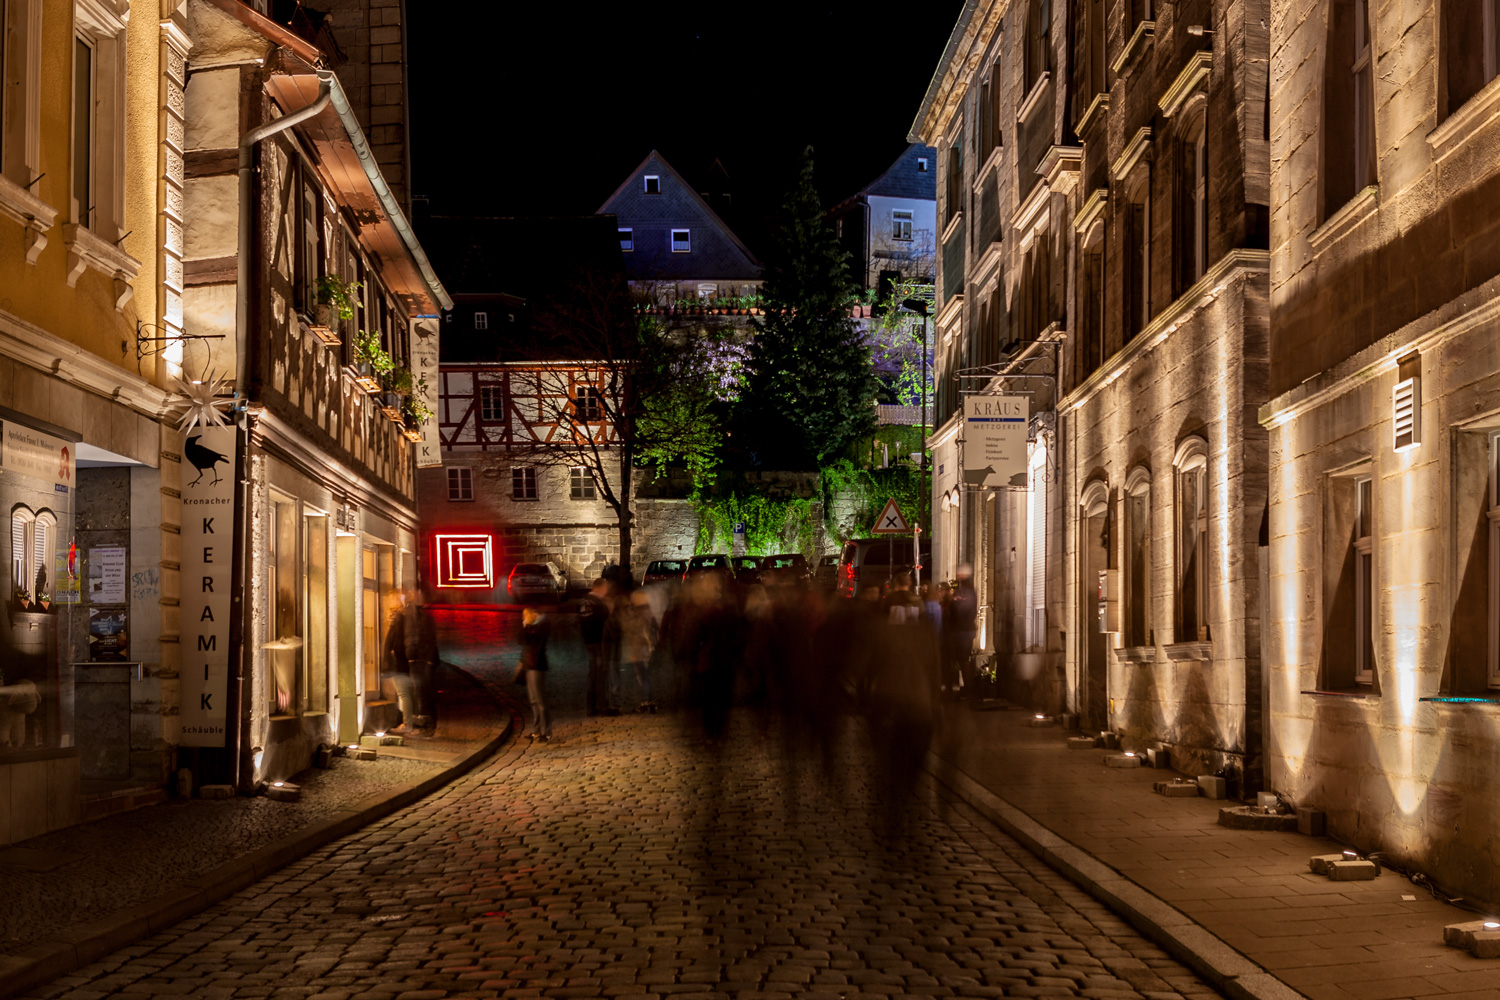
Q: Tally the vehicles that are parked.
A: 7